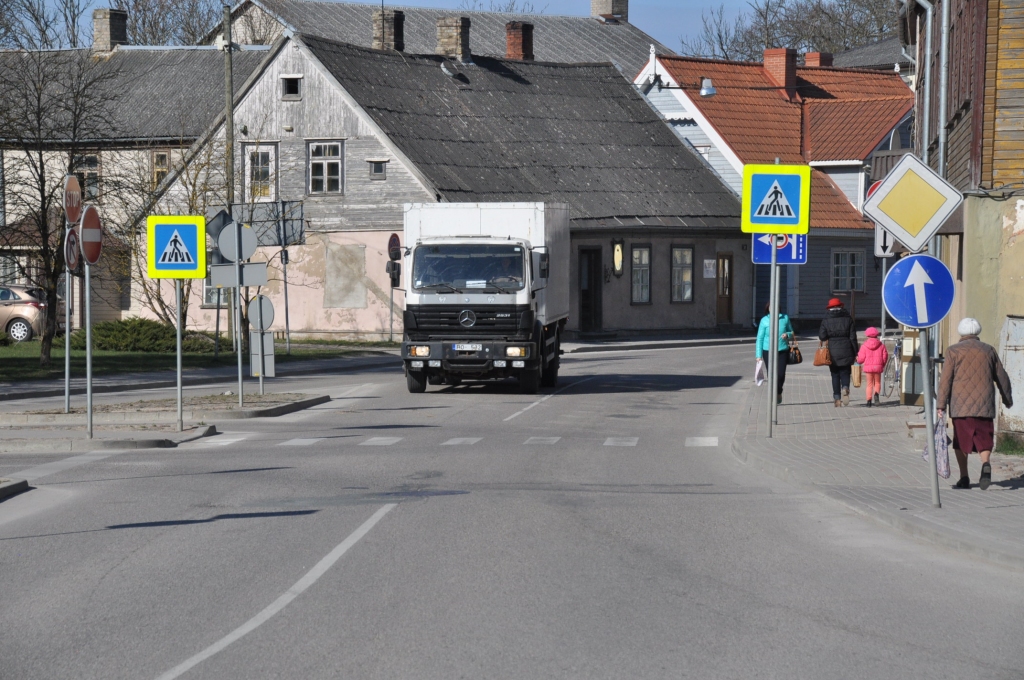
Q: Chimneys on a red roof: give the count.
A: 2